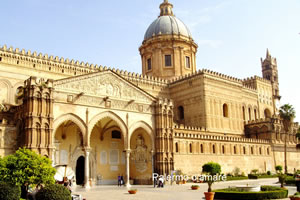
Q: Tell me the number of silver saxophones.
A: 0